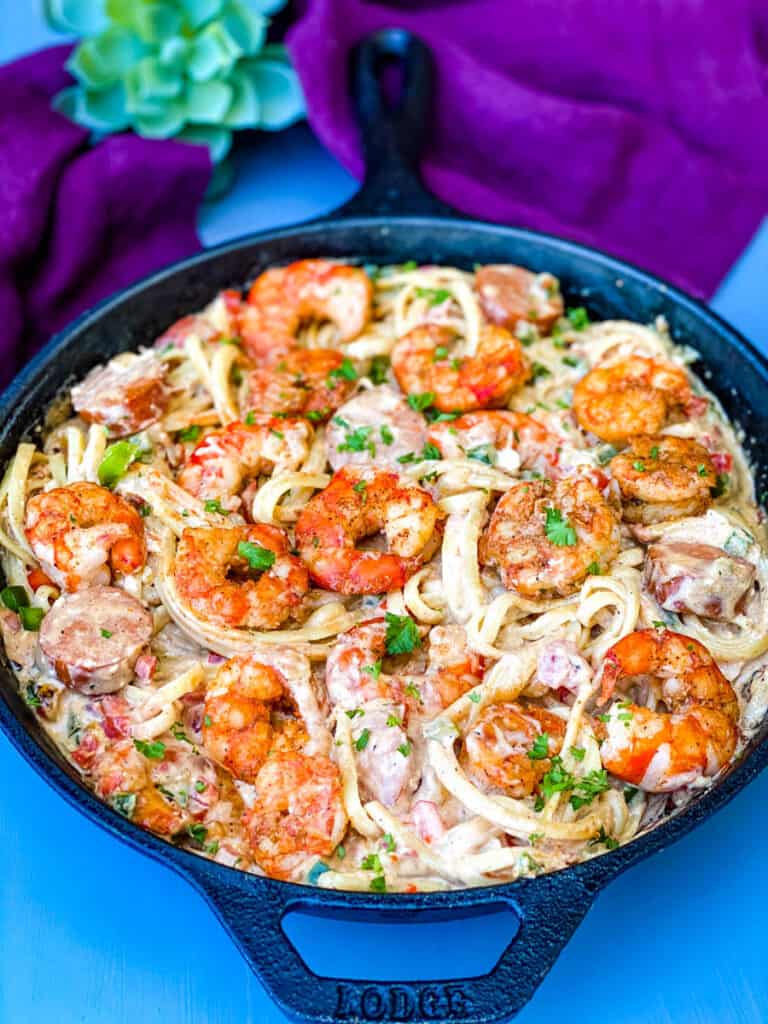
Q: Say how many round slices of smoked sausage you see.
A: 5